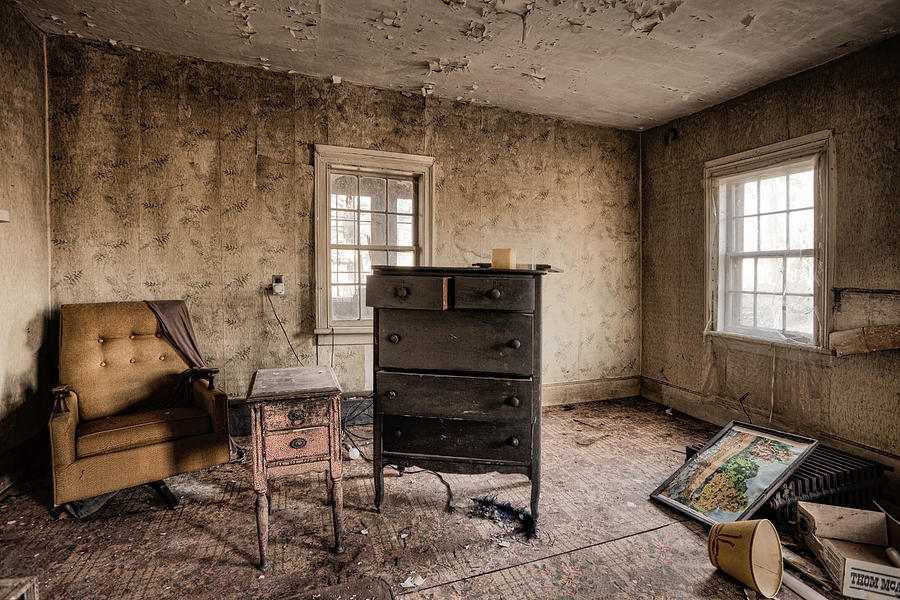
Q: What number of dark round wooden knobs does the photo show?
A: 8